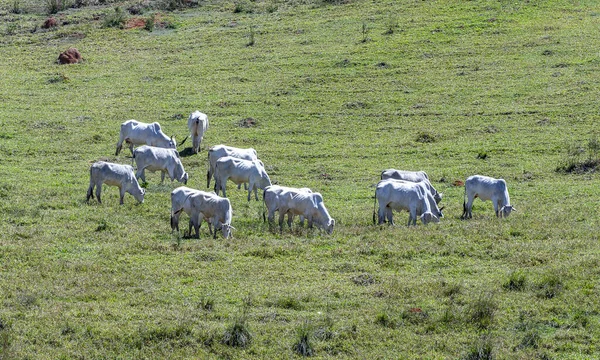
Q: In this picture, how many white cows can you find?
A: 14